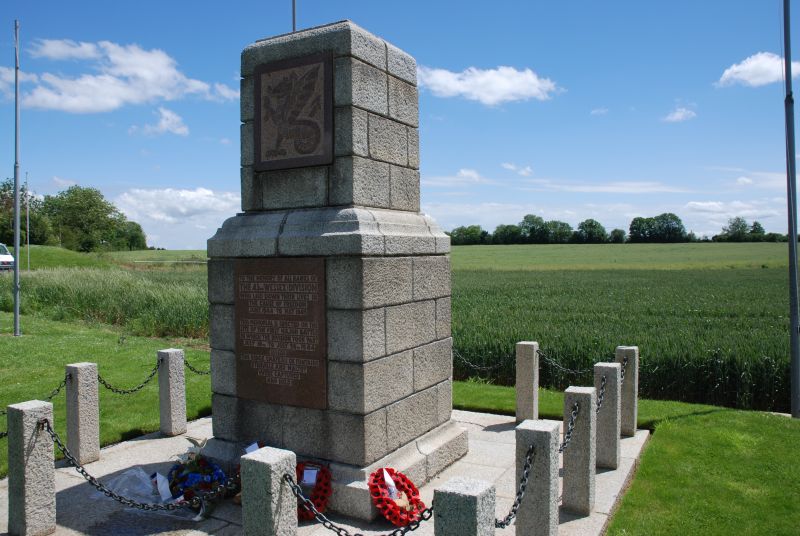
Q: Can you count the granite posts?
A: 10